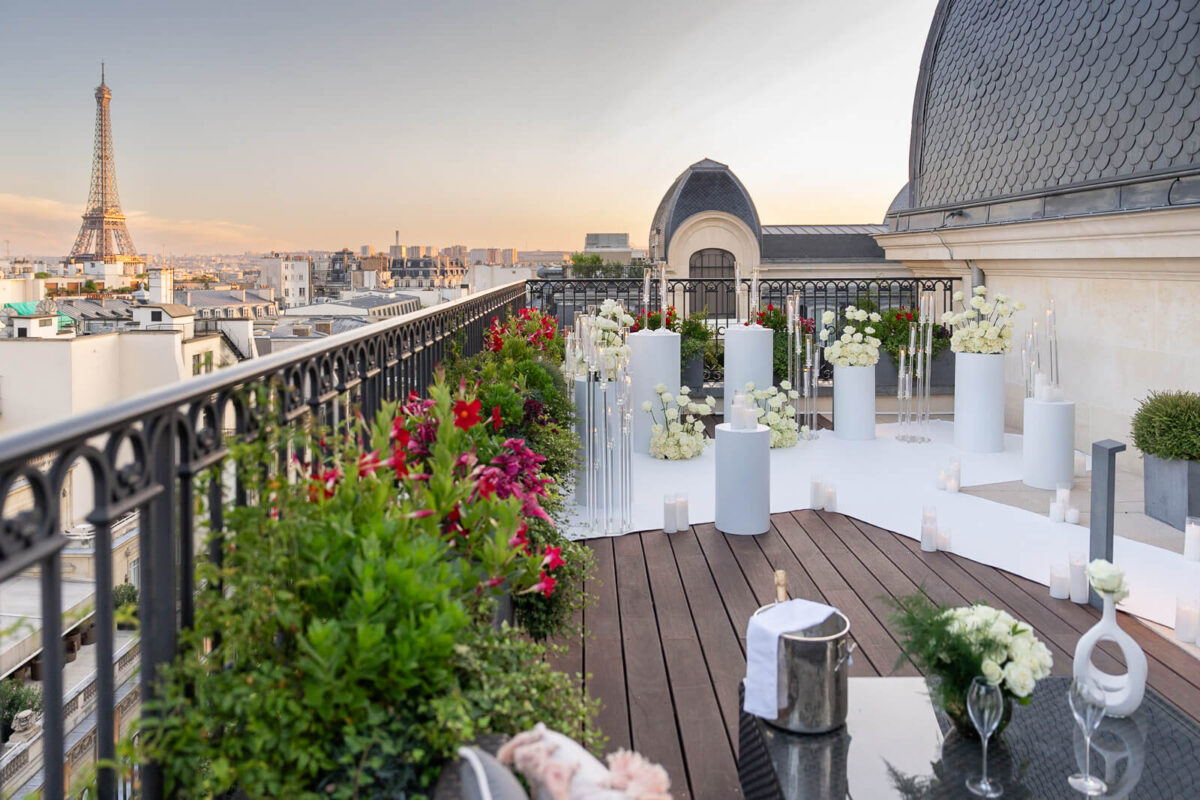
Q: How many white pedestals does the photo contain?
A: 7